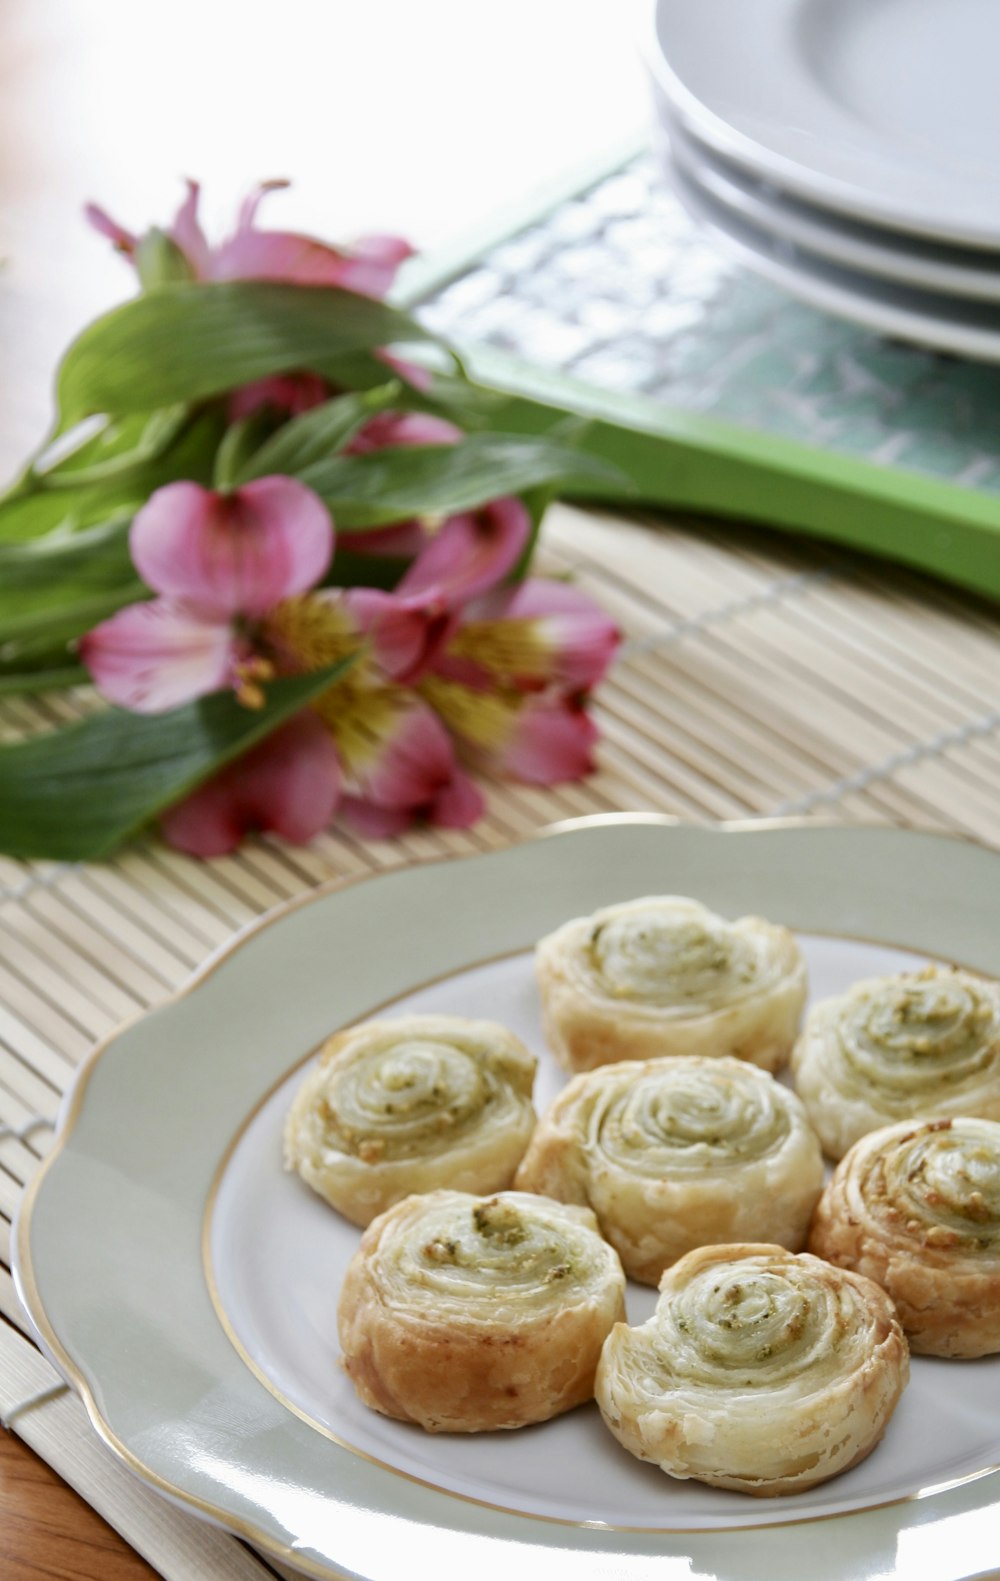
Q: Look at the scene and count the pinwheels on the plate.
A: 7